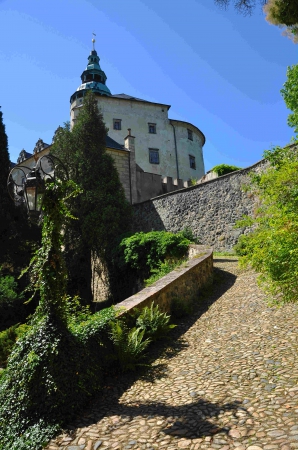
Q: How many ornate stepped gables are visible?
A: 3